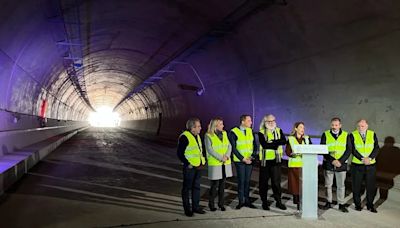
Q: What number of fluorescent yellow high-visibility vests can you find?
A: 7